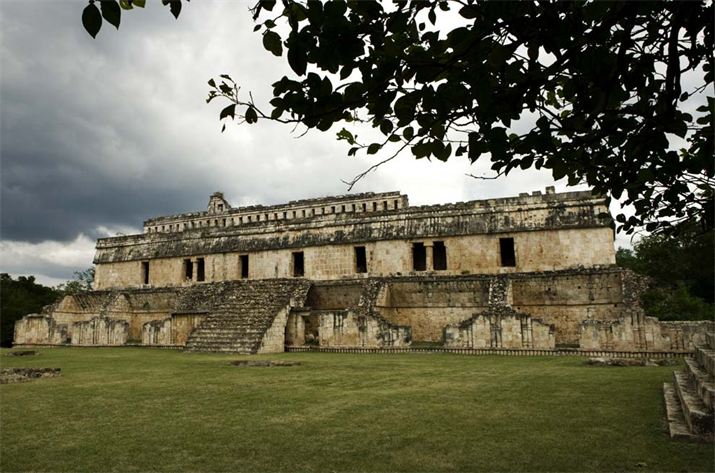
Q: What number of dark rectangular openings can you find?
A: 9